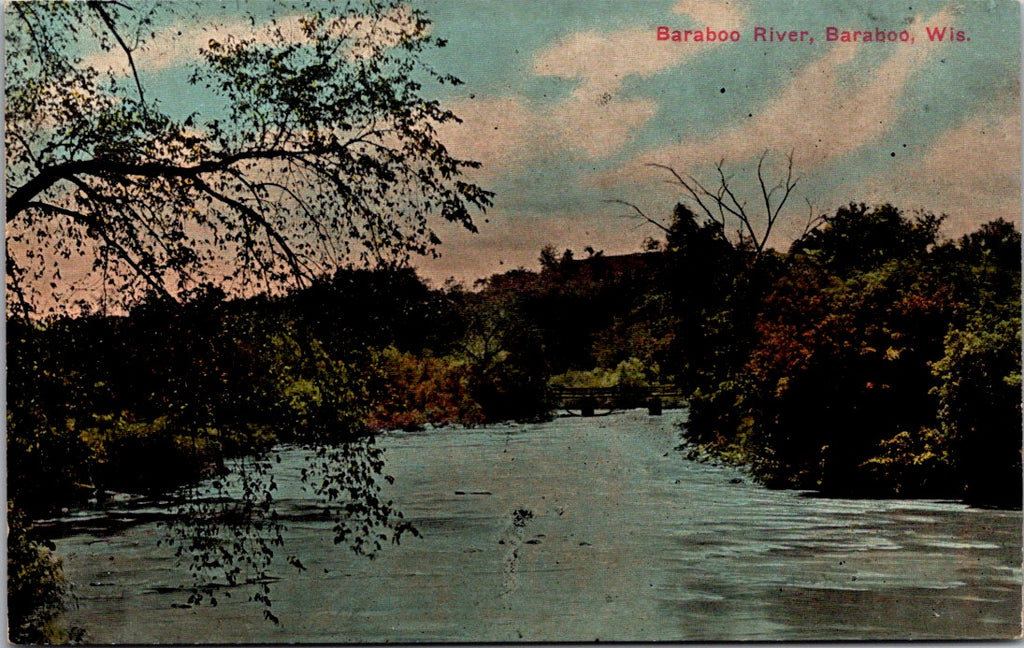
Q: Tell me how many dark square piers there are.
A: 2